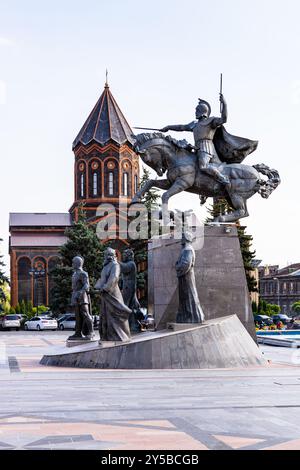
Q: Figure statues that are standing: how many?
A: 4